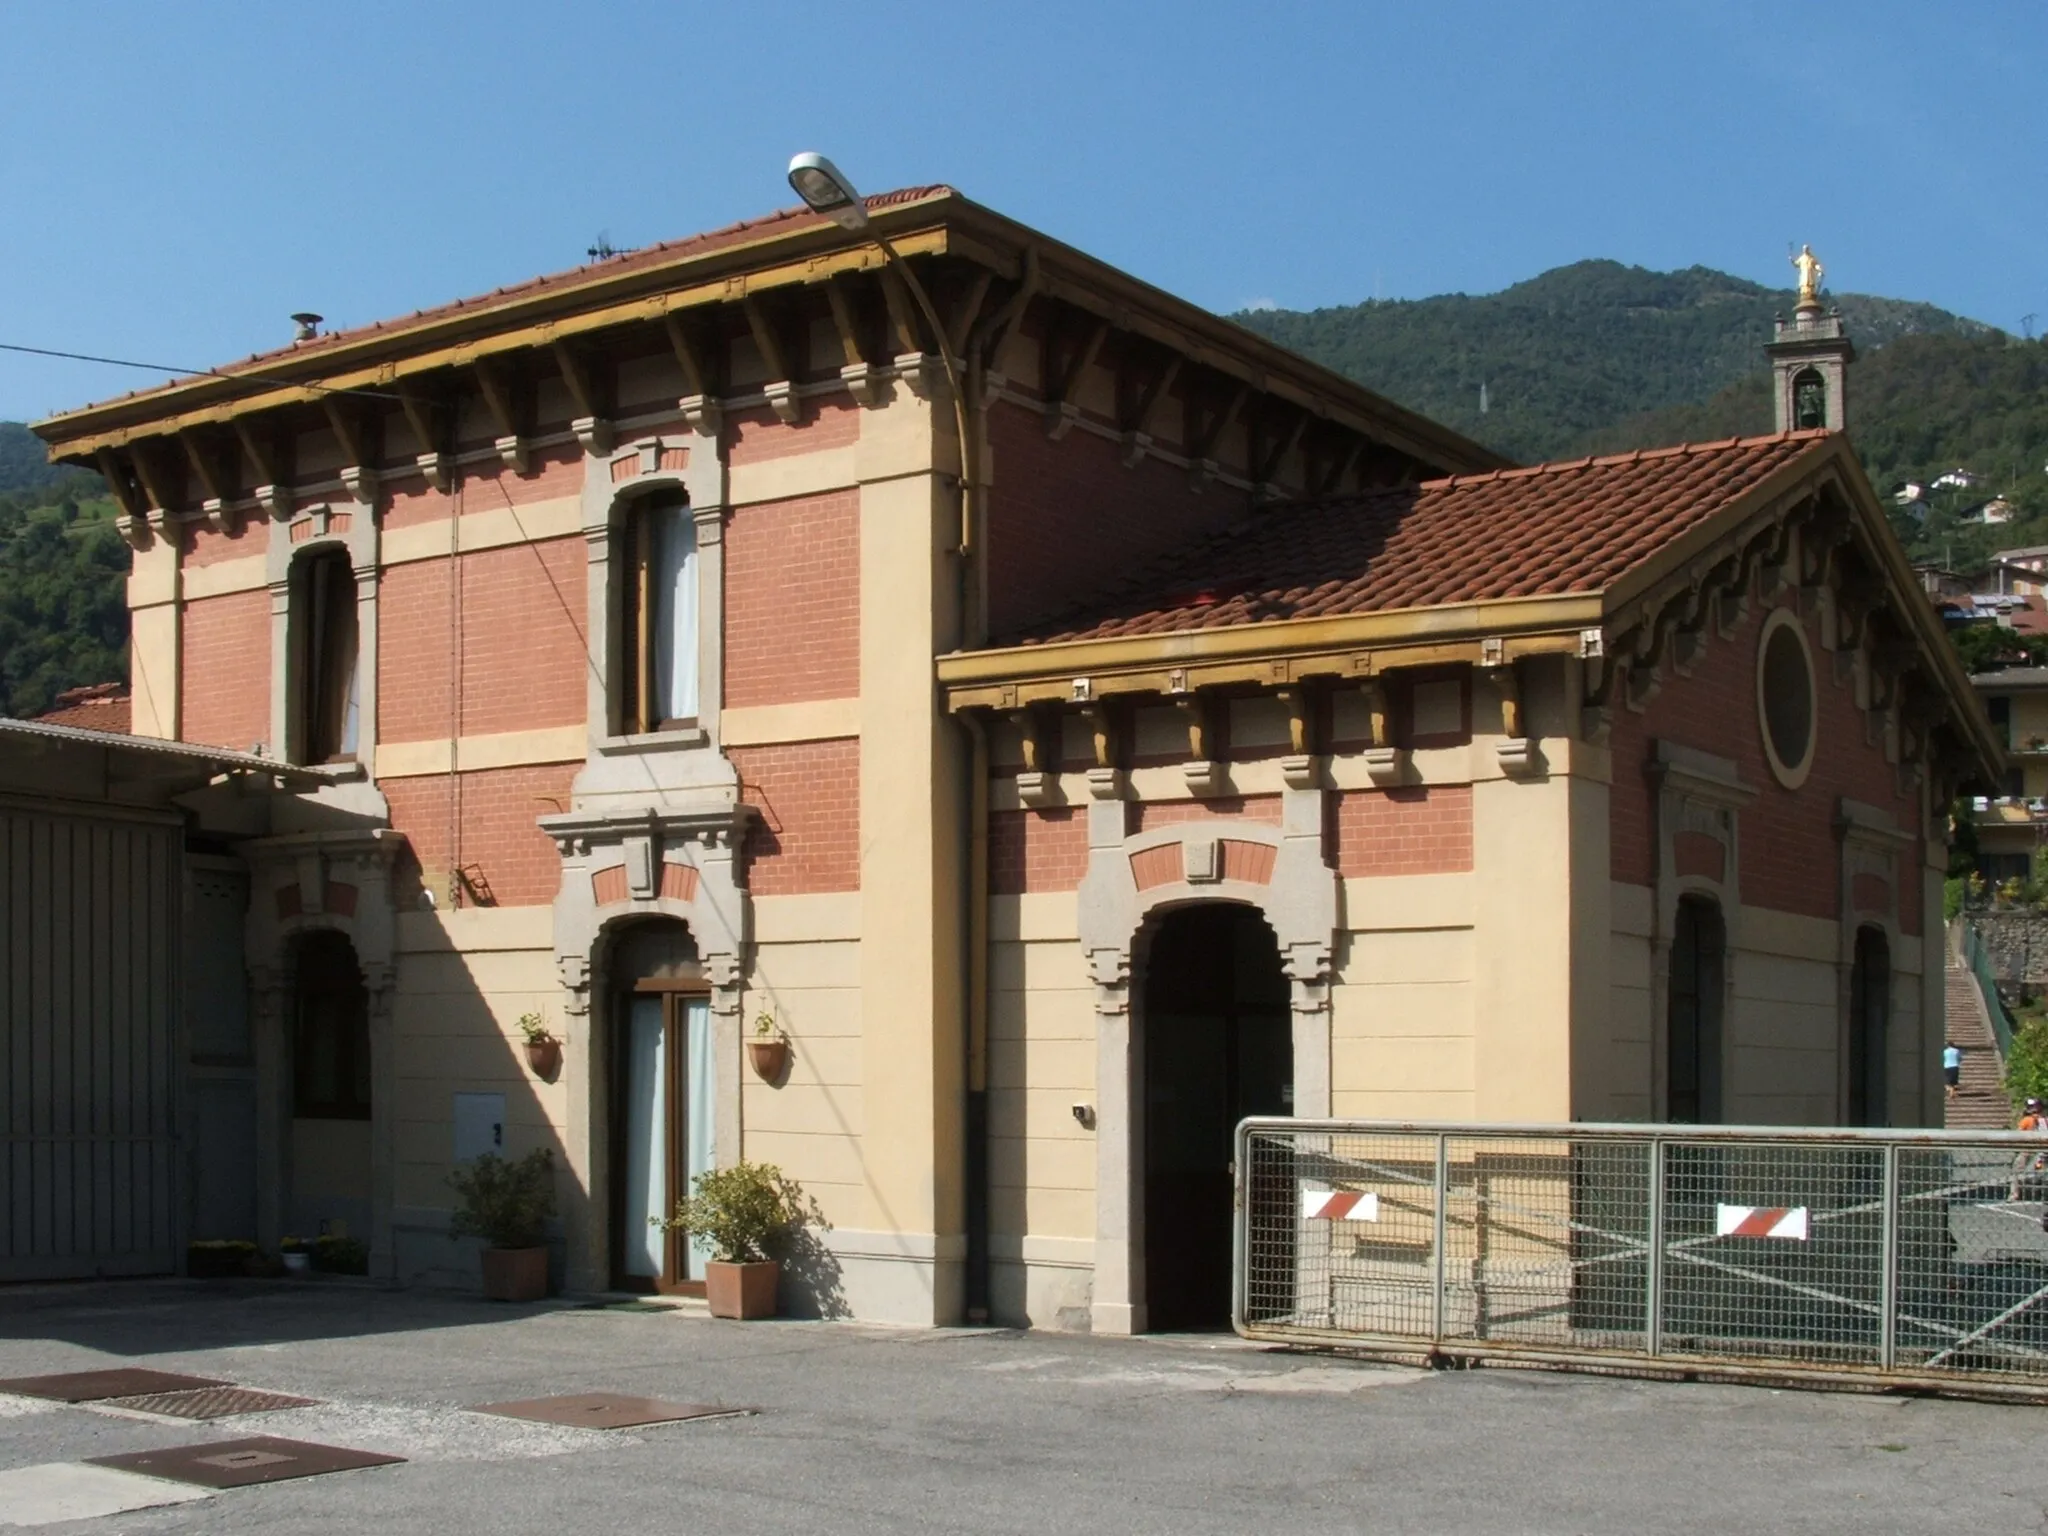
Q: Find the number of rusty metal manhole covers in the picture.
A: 4